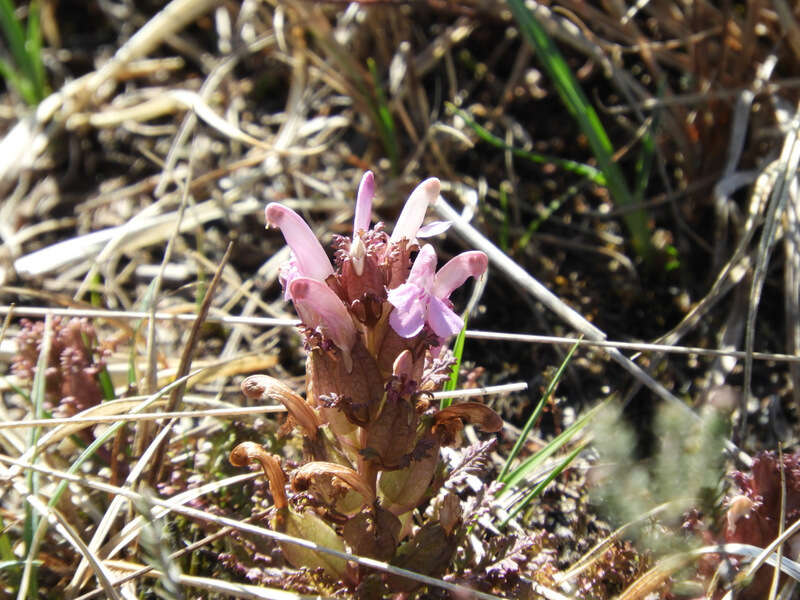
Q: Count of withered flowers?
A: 4